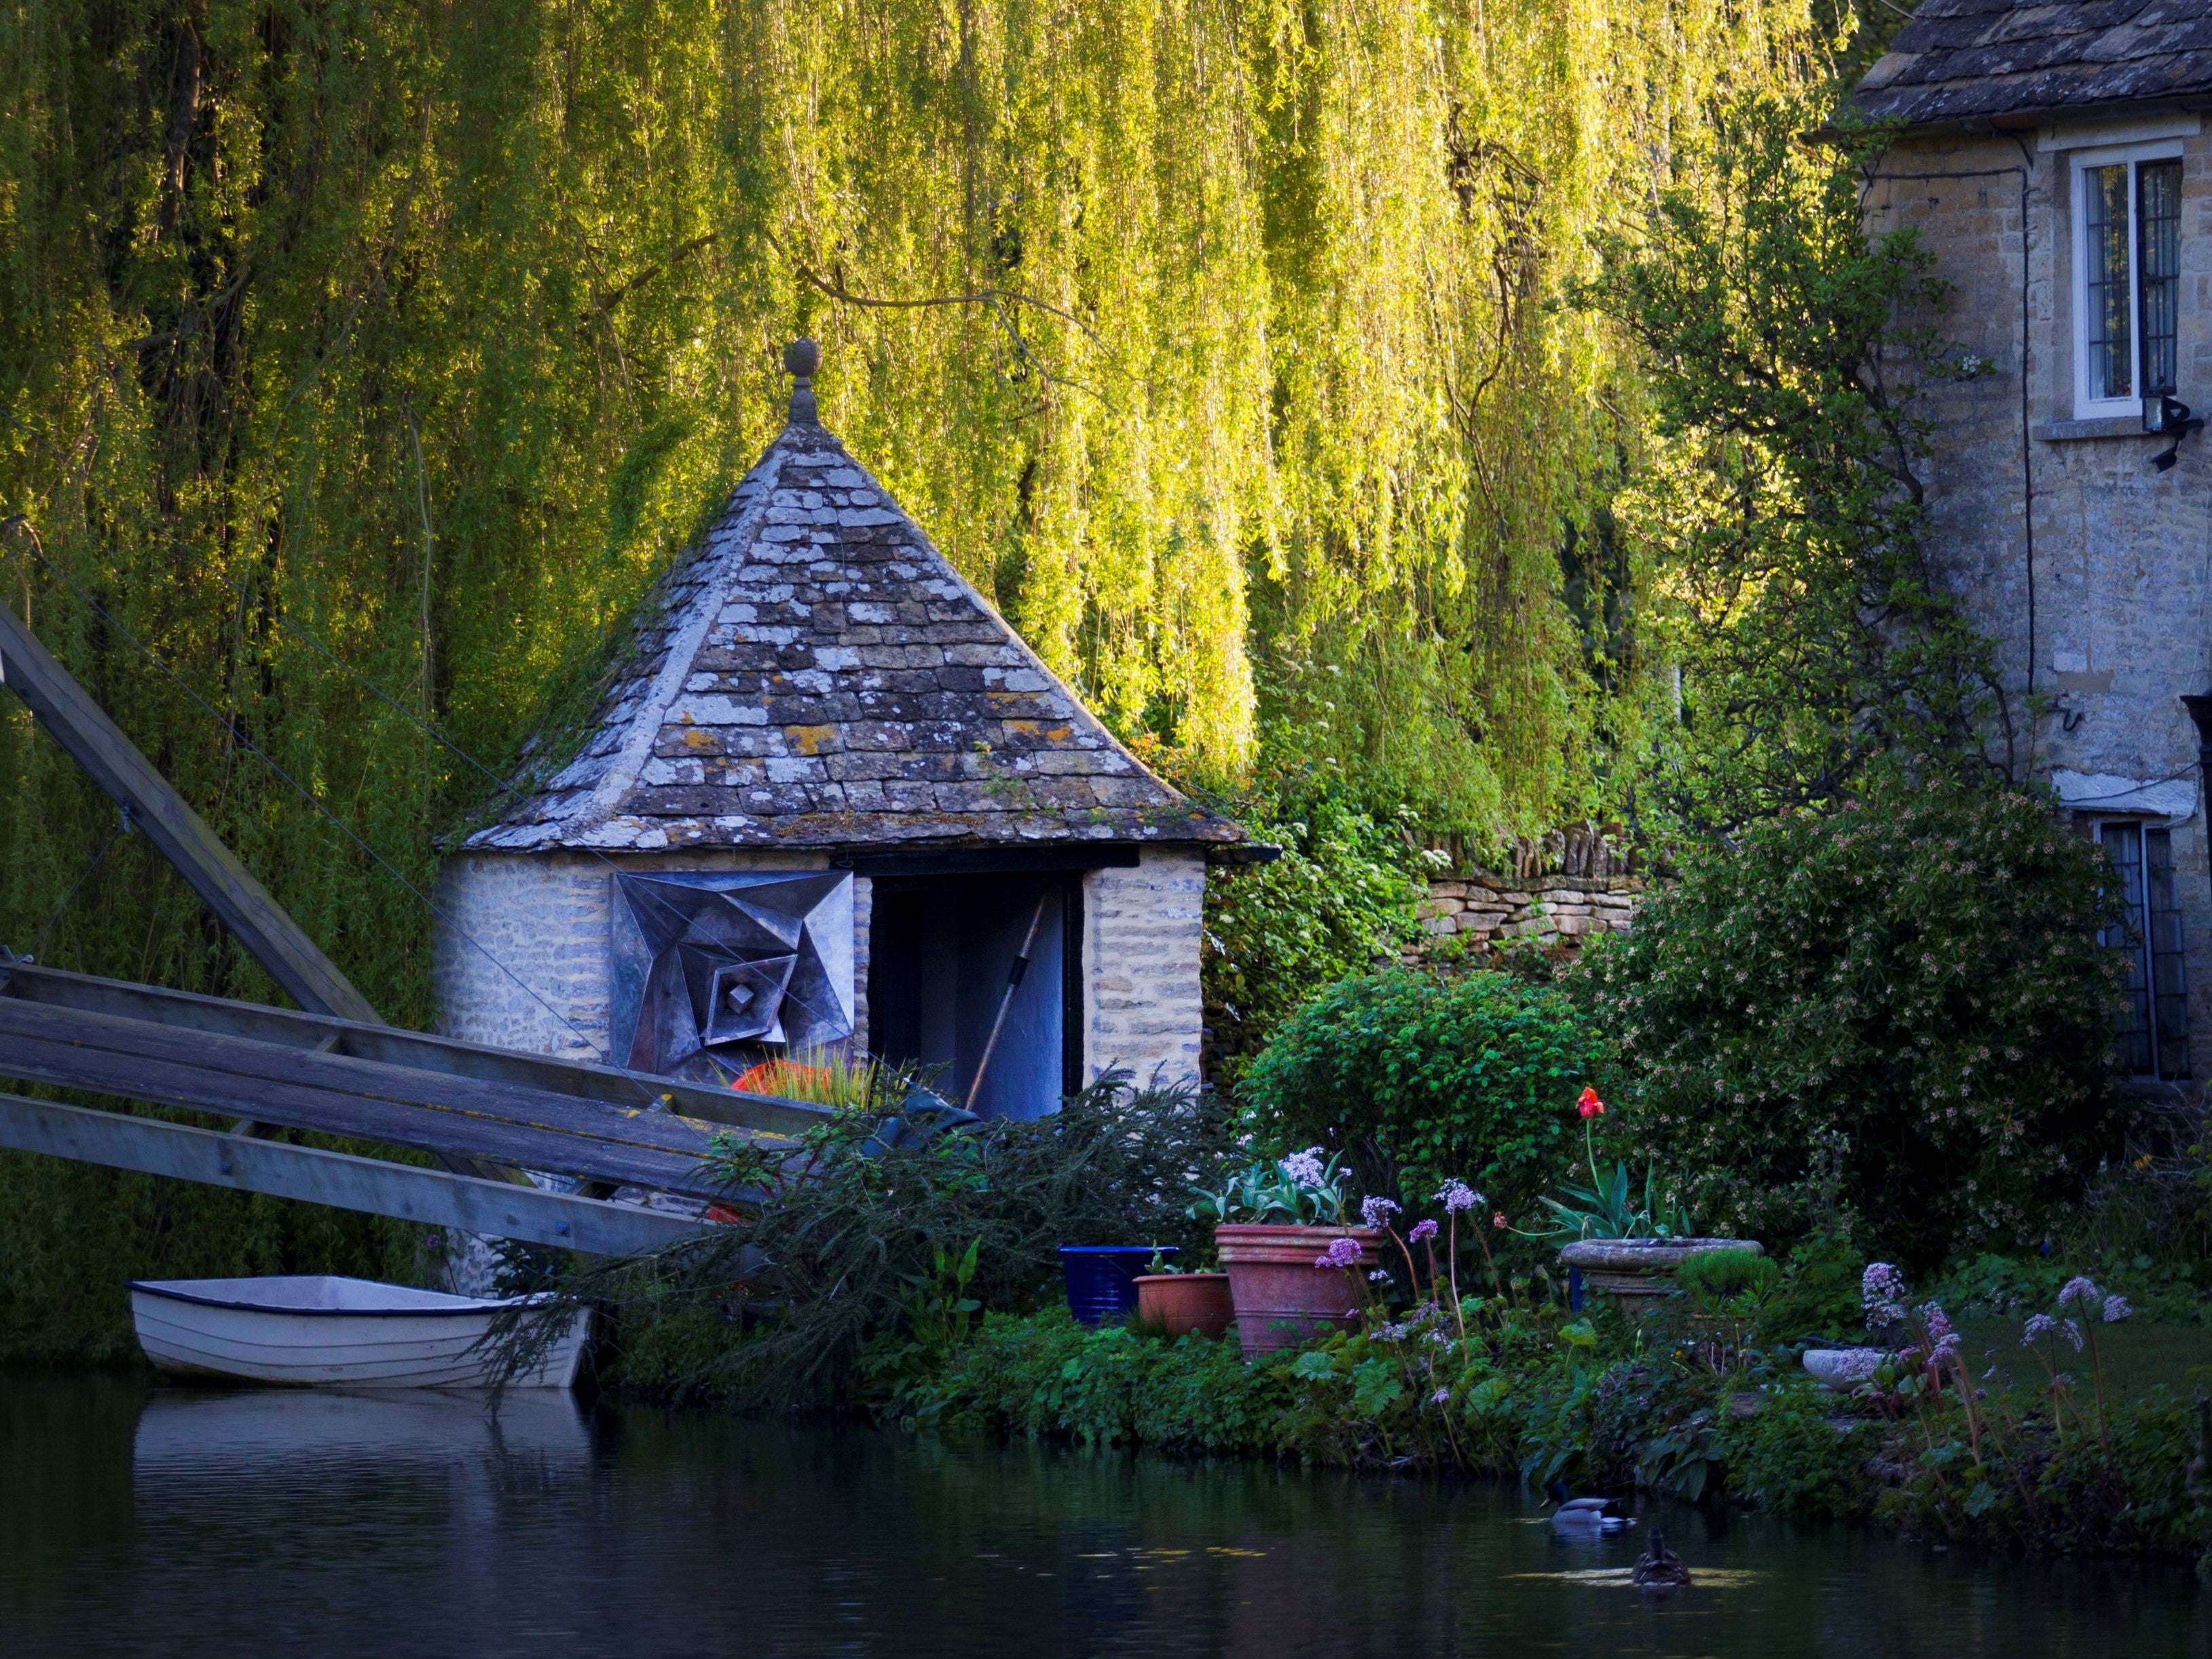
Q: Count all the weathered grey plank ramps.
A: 1